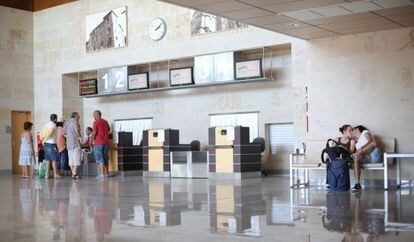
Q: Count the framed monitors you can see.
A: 4